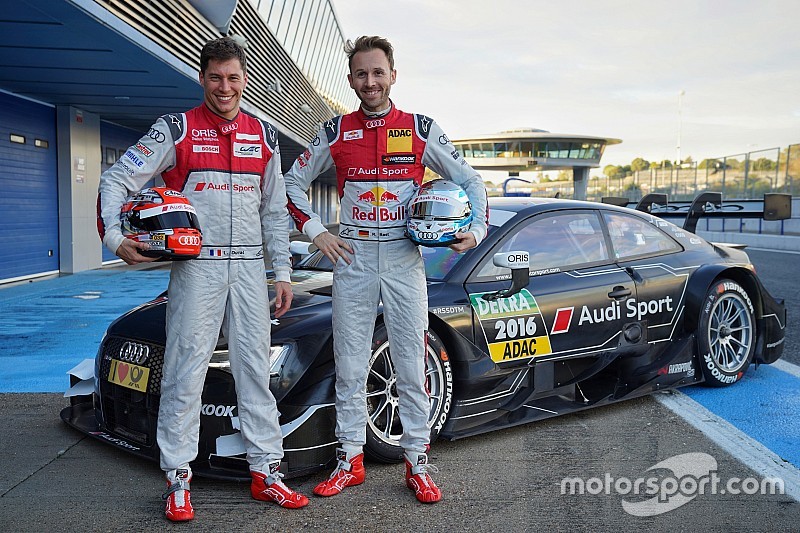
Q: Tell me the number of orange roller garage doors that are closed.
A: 0